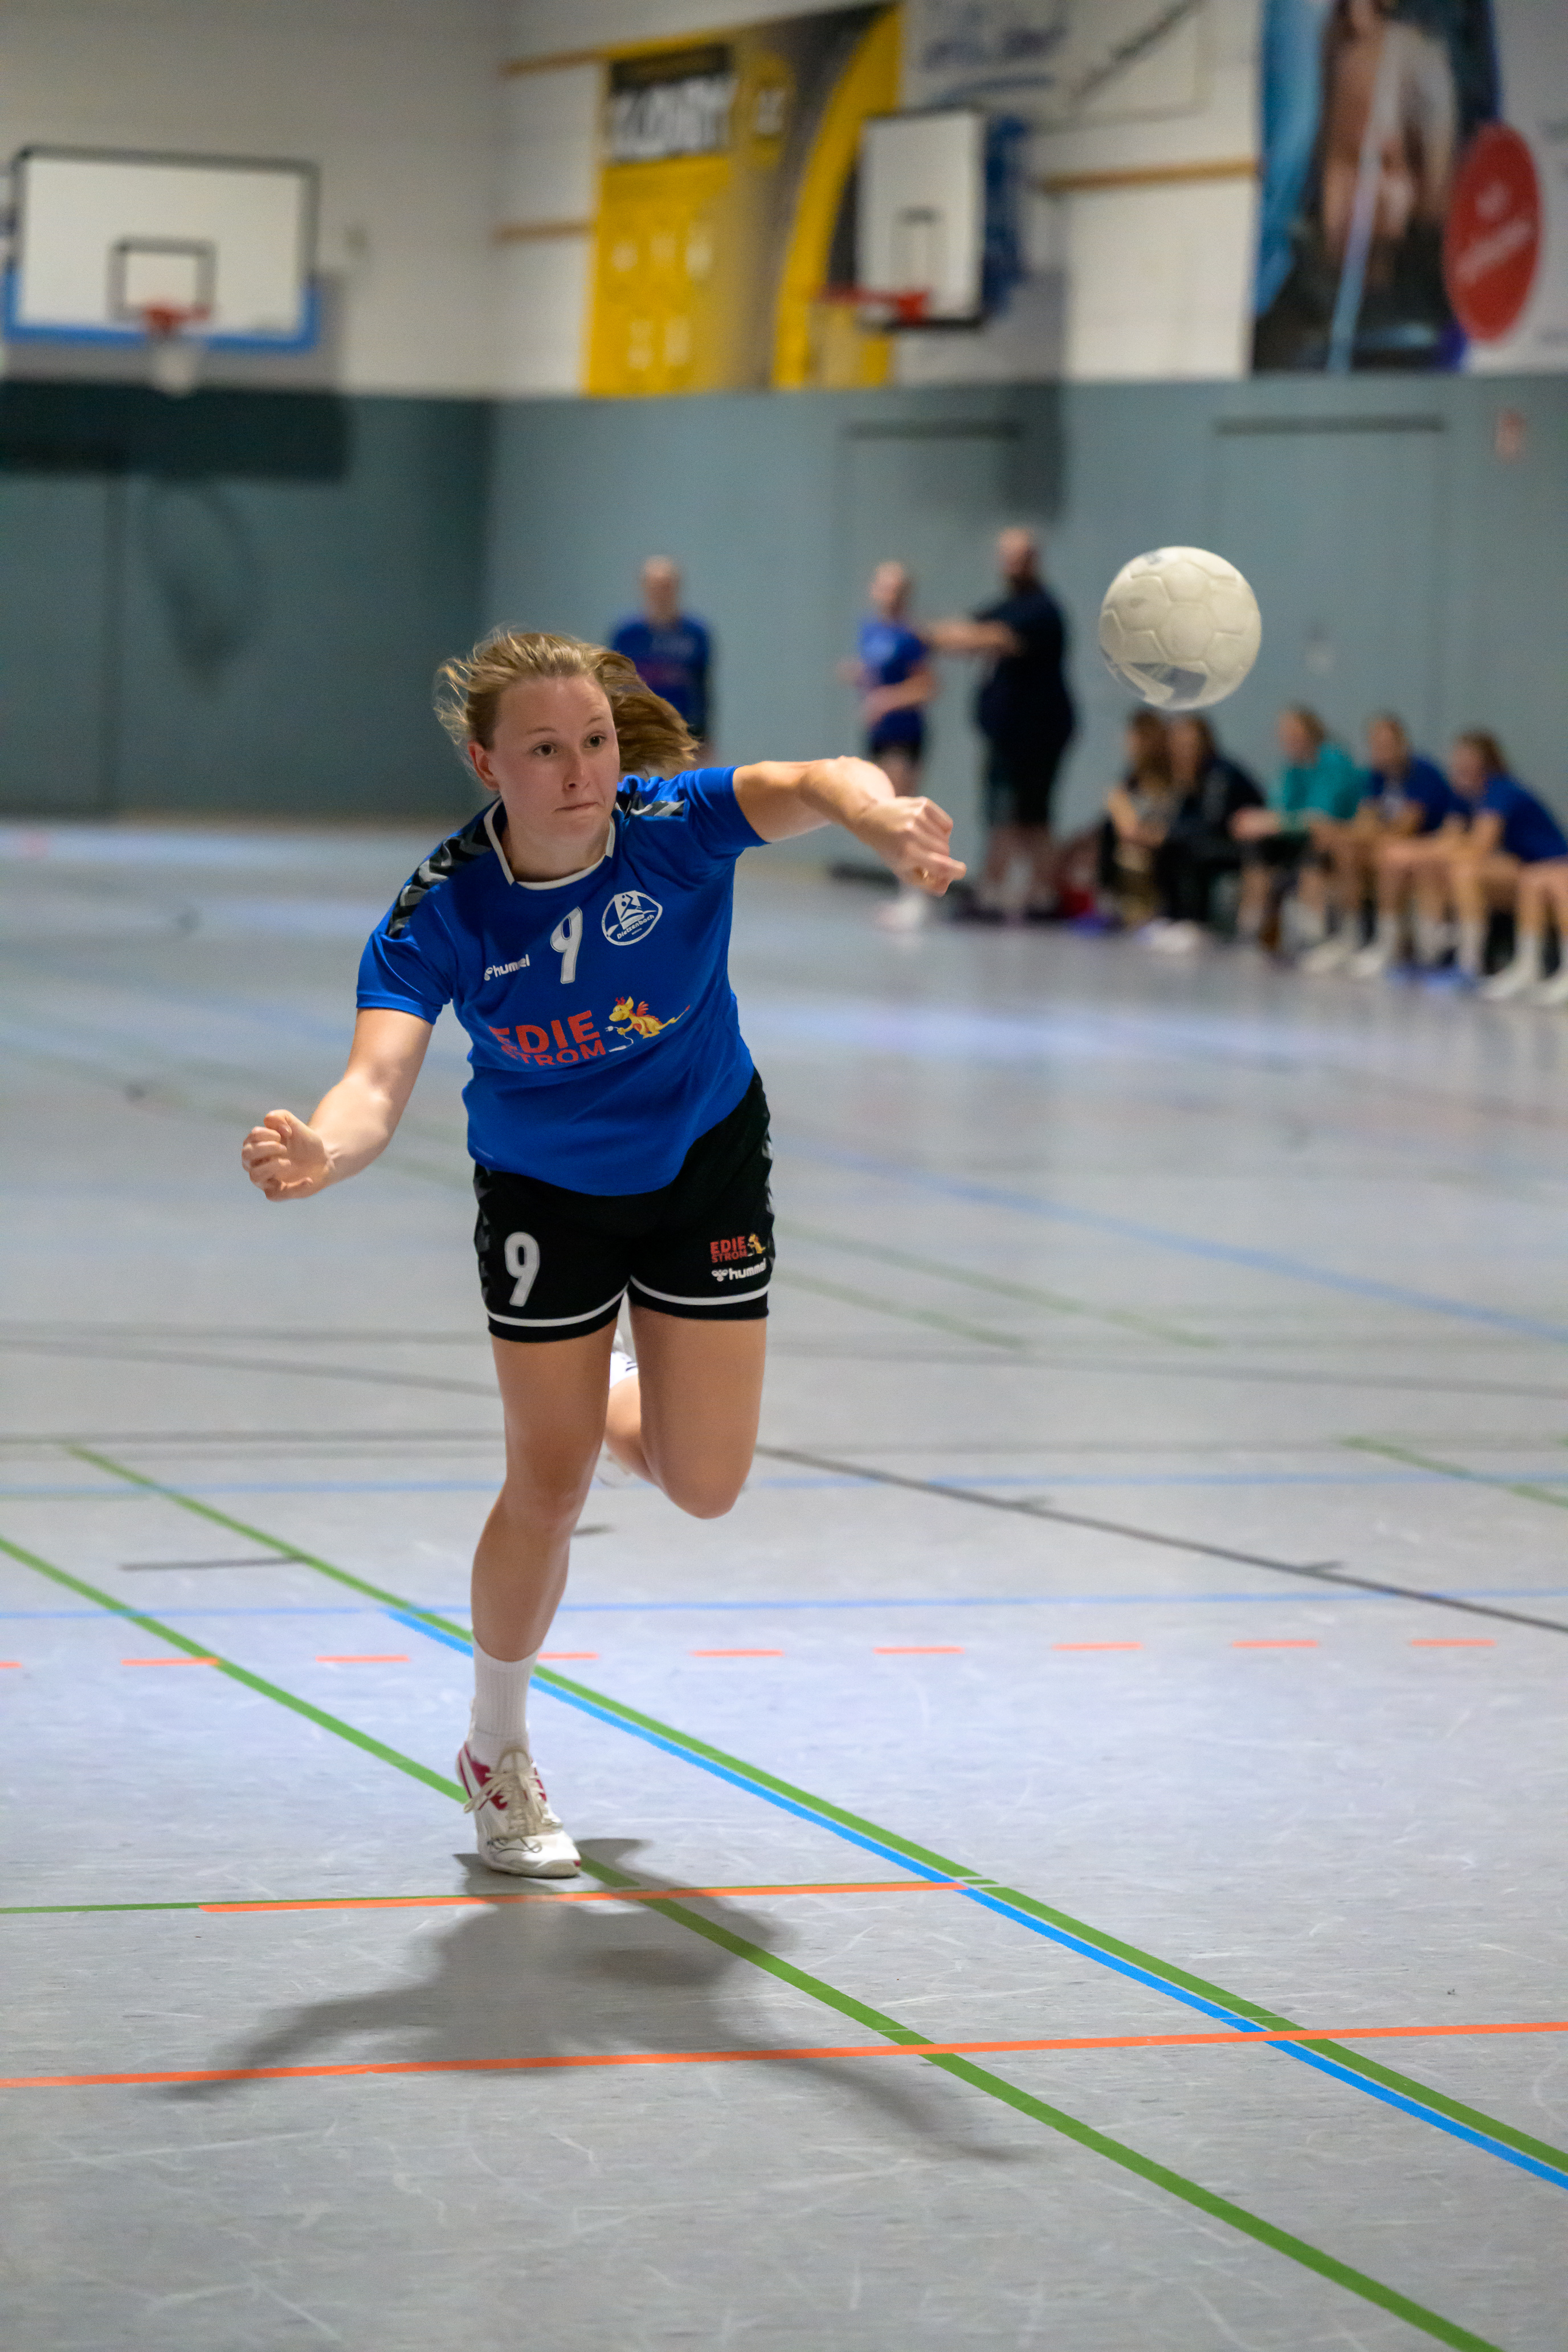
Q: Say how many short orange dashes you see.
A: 9